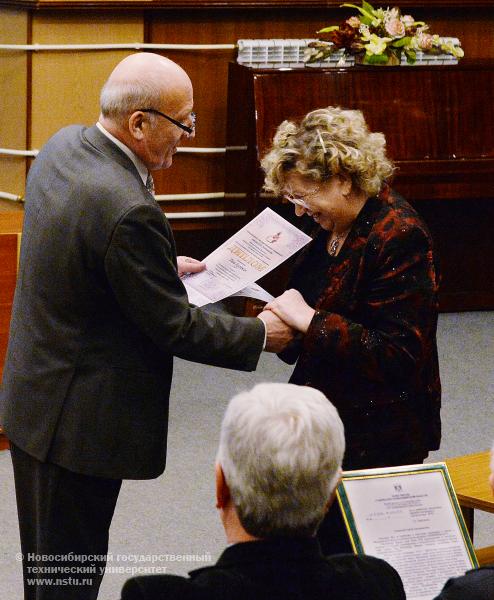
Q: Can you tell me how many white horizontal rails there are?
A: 4